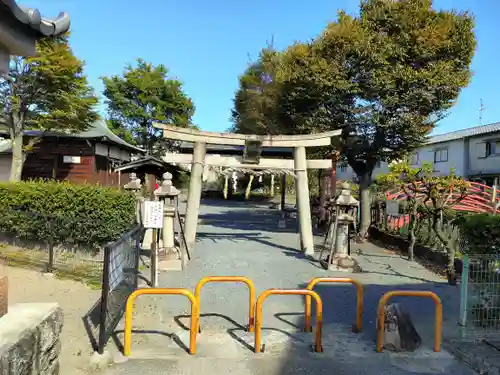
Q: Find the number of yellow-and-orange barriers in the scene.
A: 5